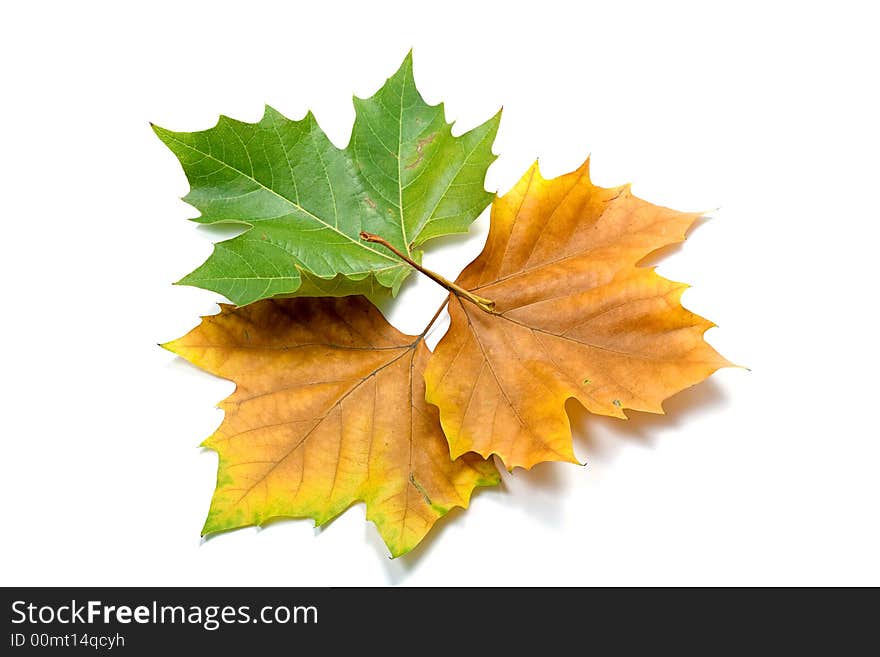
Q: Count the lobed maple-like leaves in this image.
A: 3